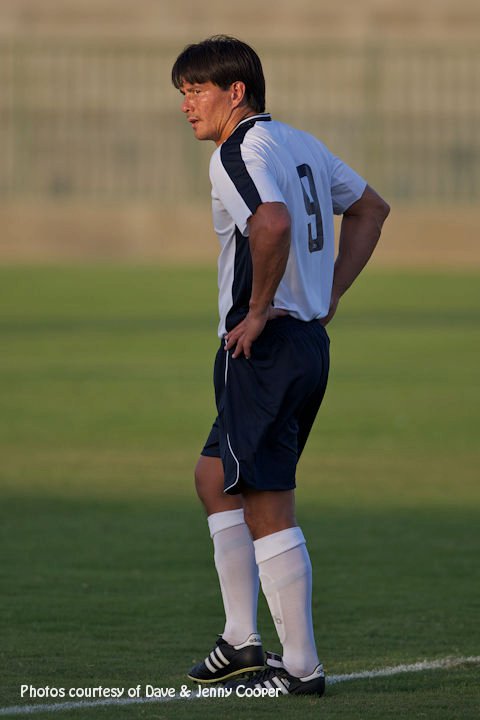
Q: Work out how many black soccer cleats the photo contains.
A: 2